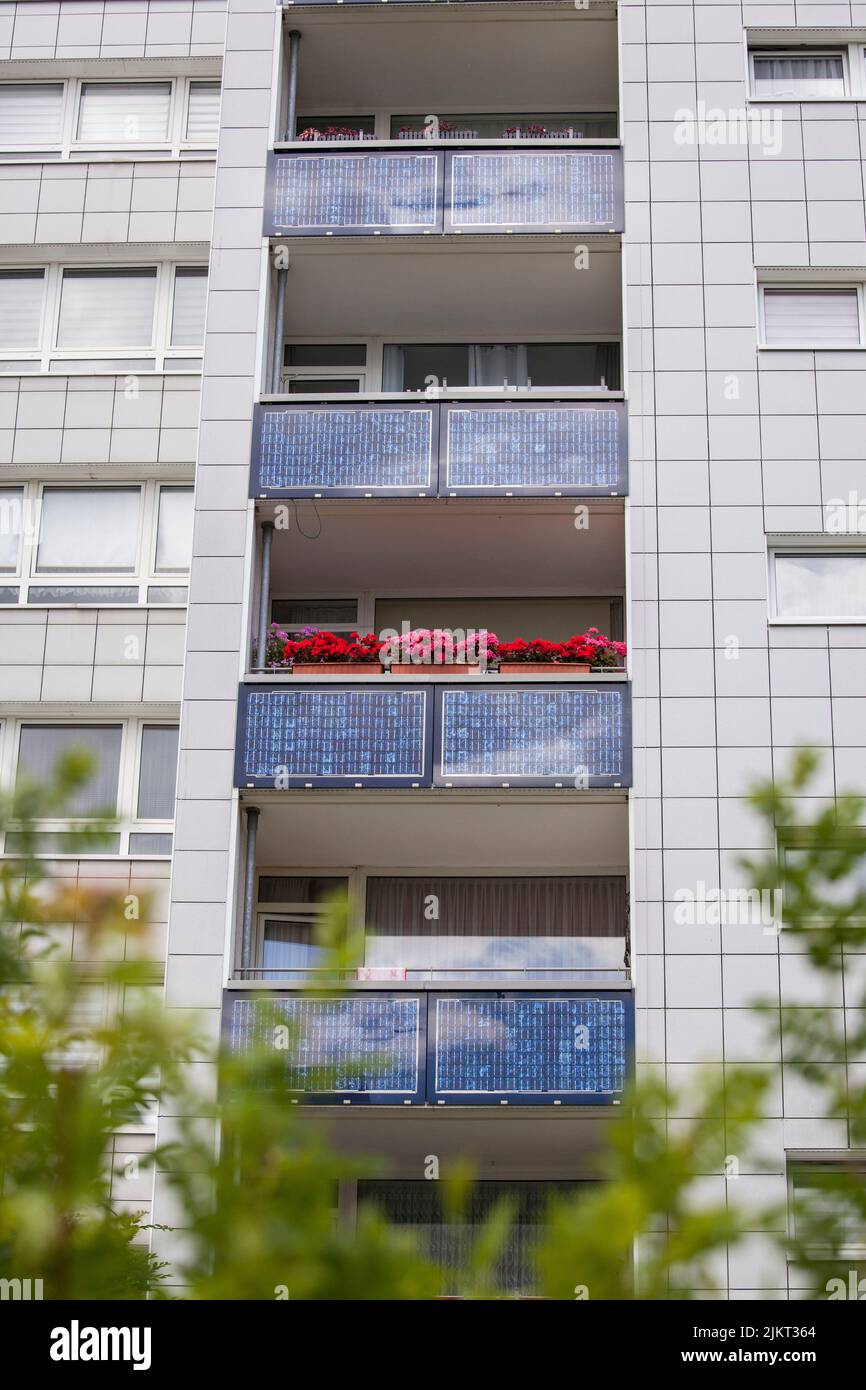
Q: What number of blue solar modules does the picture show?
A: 8